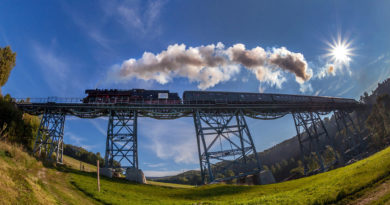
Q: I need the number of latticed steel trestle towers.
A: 5